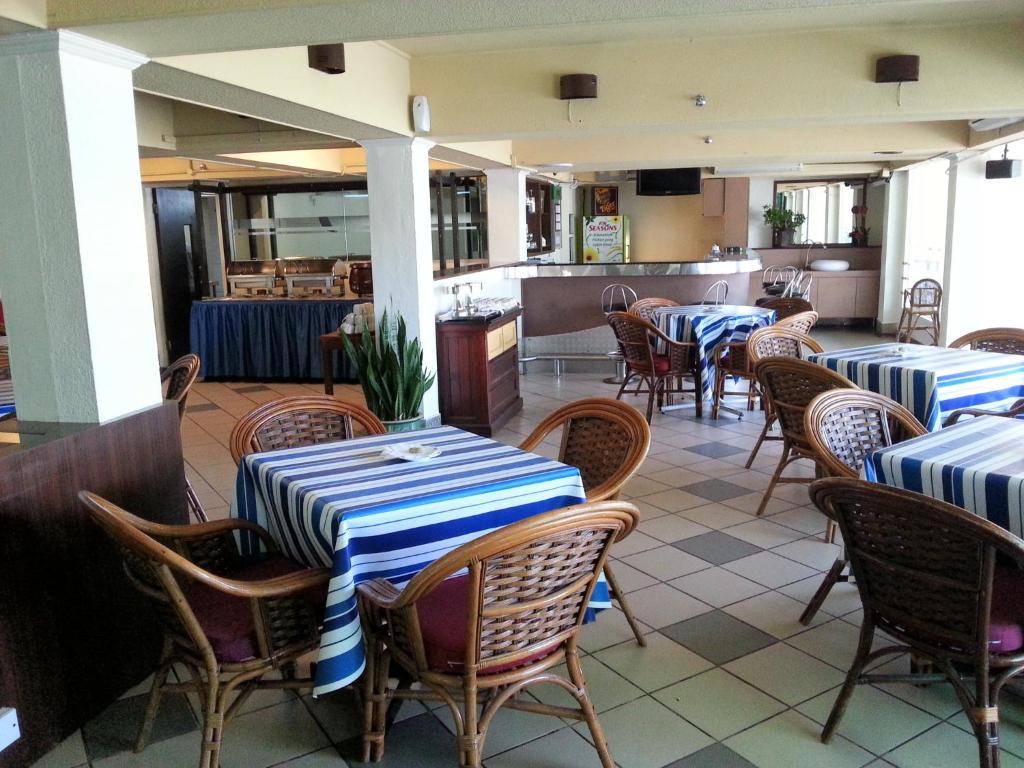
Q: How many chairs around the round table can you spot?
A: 4